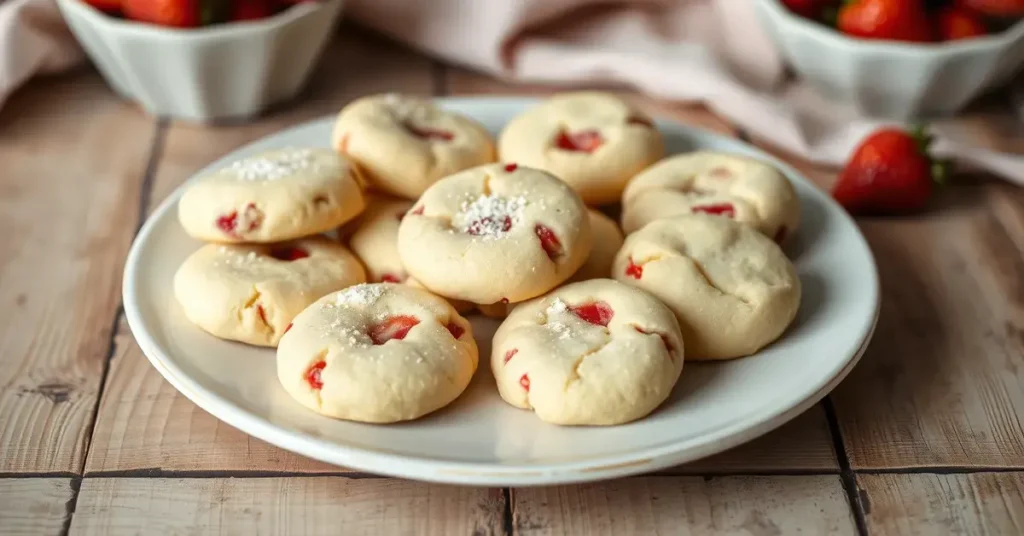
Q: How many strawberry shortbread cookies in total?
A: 11